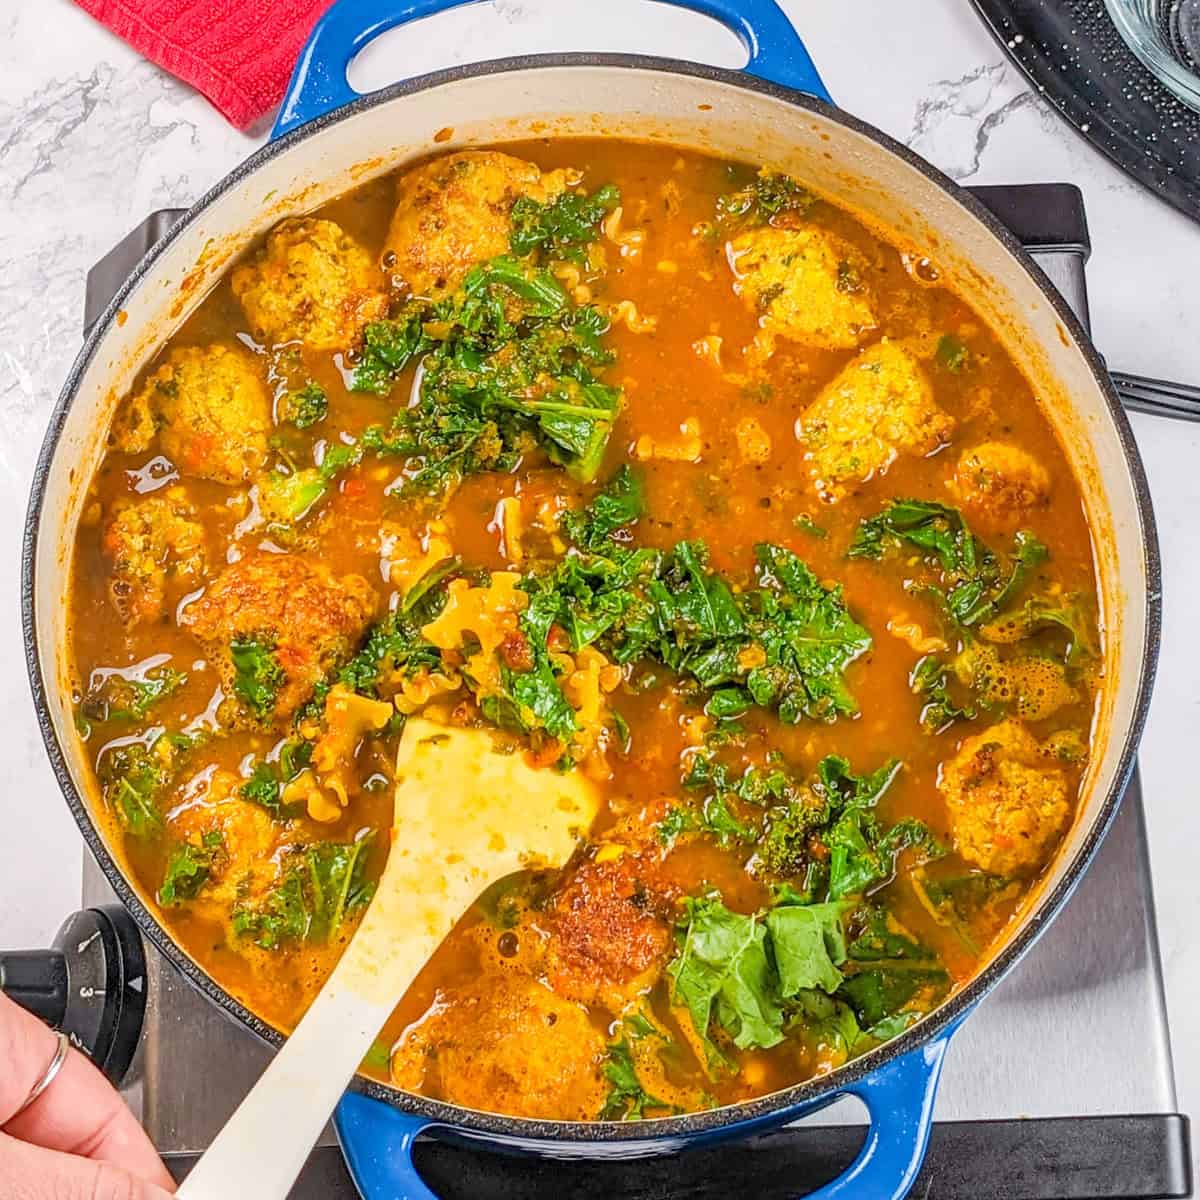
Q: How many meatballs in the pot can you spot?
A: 12